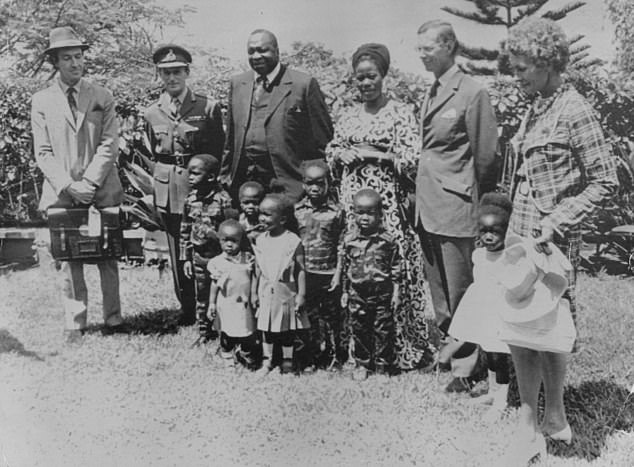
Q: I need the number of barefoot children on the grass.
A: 0